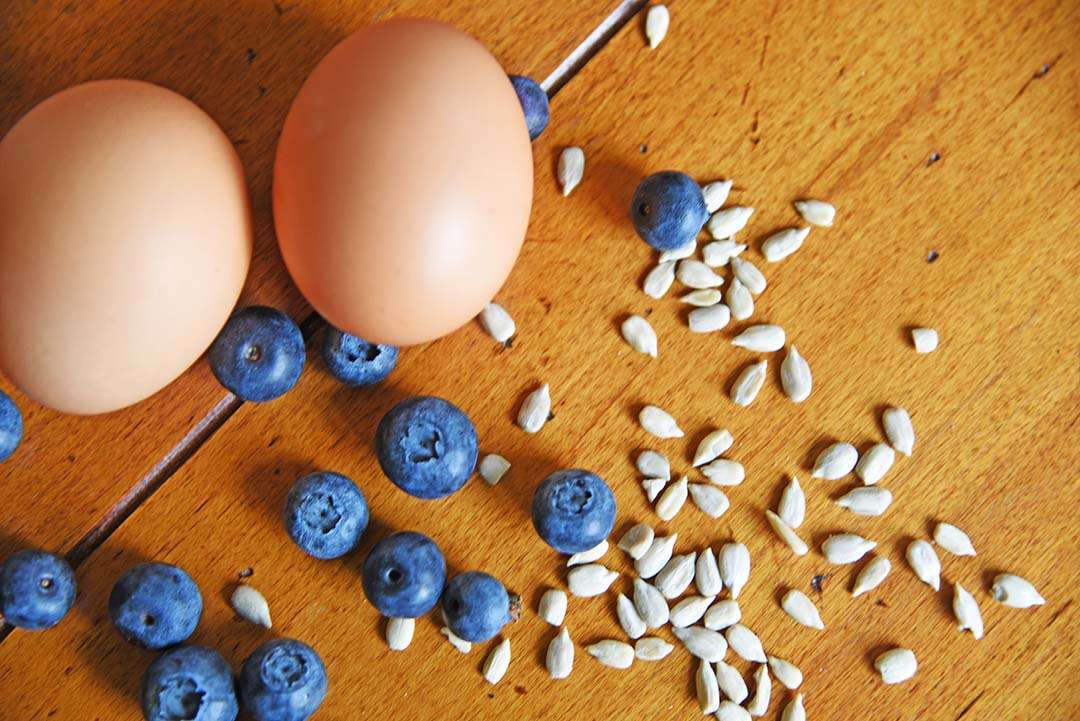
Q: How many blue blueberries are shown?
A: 14